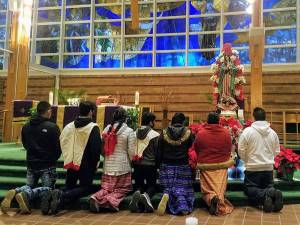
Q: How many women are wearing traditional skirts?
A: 3